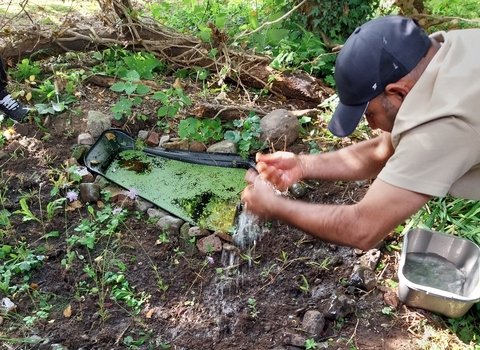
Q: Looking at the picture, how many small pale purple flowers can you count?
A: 5